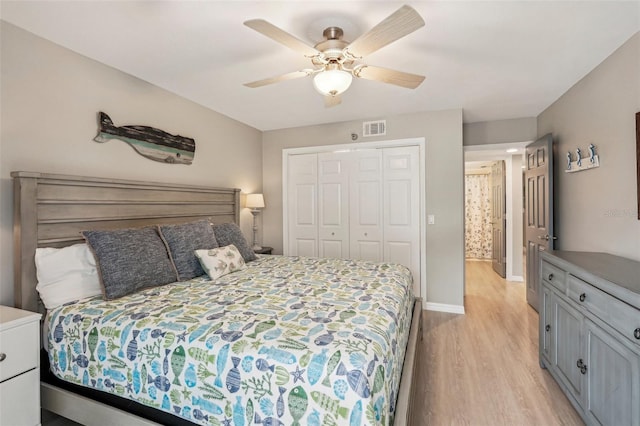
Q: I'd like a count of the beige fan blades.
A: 5